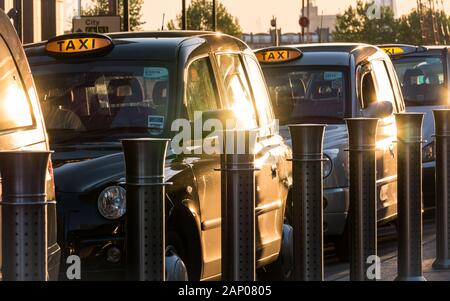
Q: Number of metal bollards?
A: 7